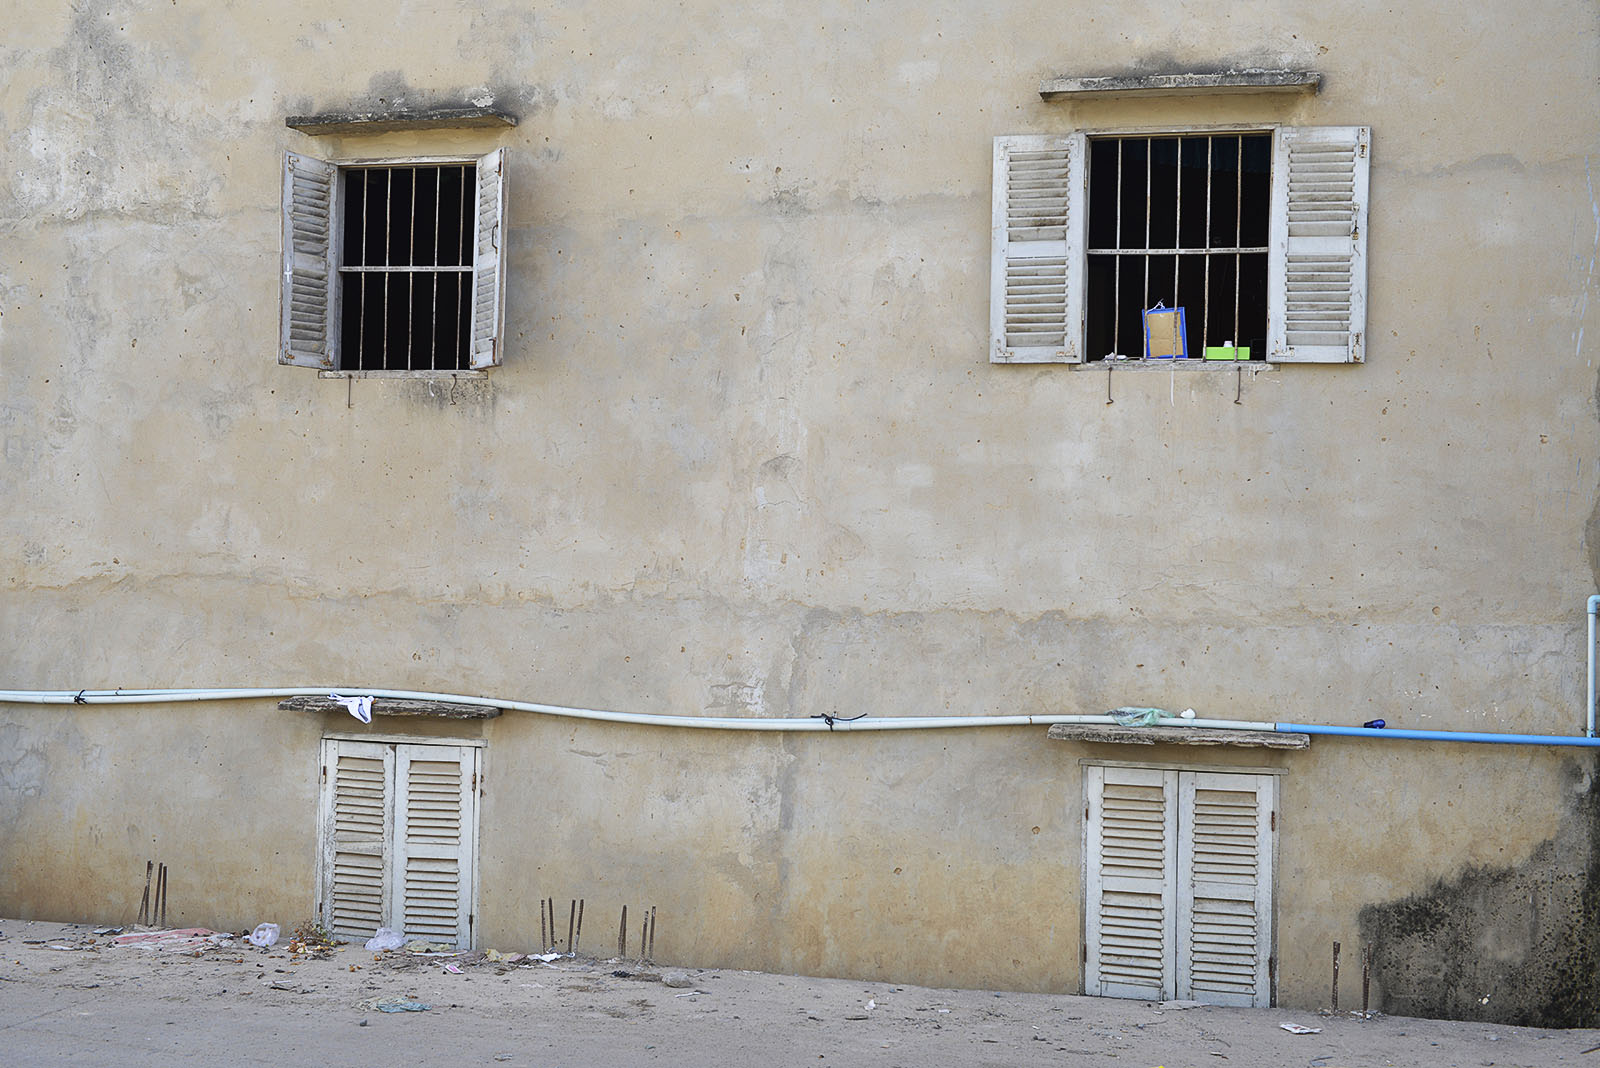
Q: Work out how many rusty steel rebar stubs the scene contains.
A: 13